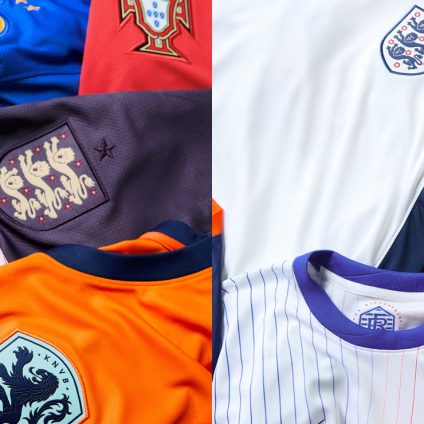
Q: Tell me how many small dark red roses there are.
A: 10